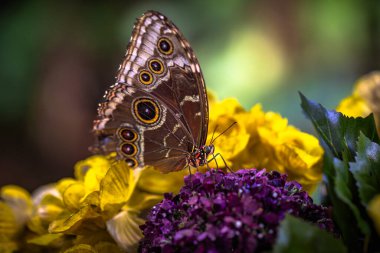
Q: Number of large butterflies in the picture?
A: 1